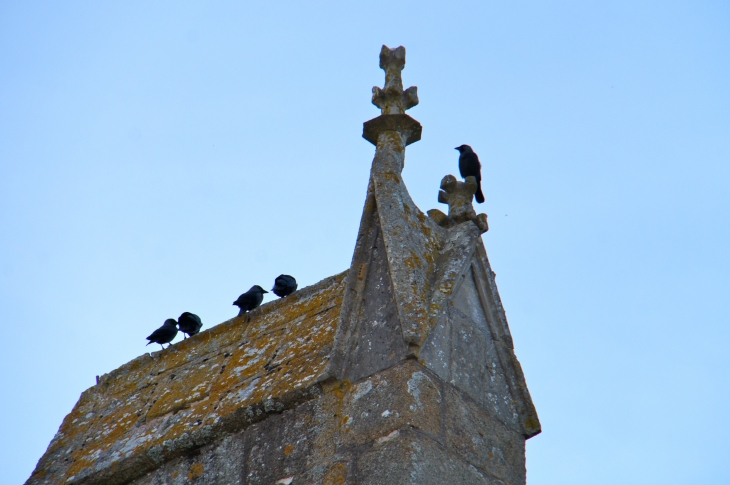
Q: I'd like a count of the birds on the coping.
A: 4